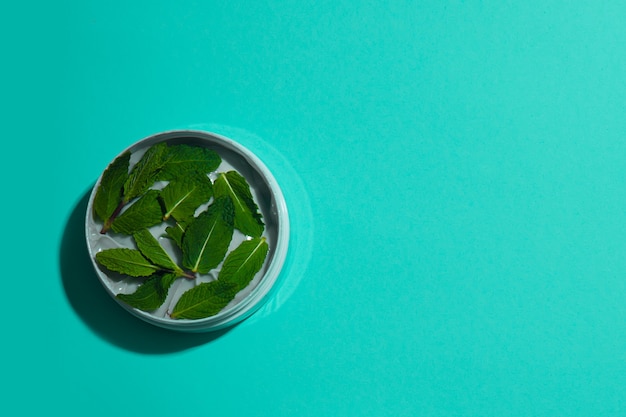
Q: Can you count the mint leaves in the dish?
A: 13